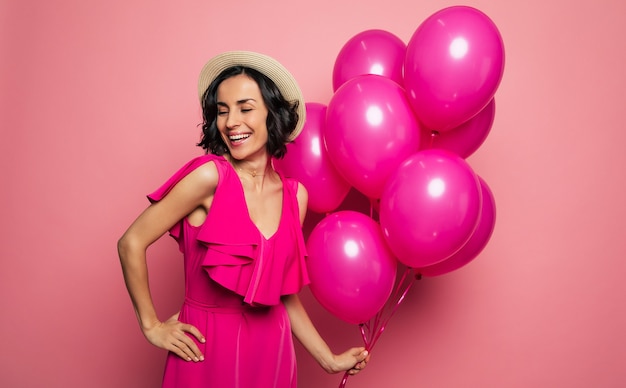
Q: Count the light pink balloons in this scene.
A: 0